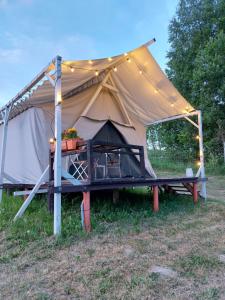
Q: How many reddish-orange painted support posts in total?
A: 3